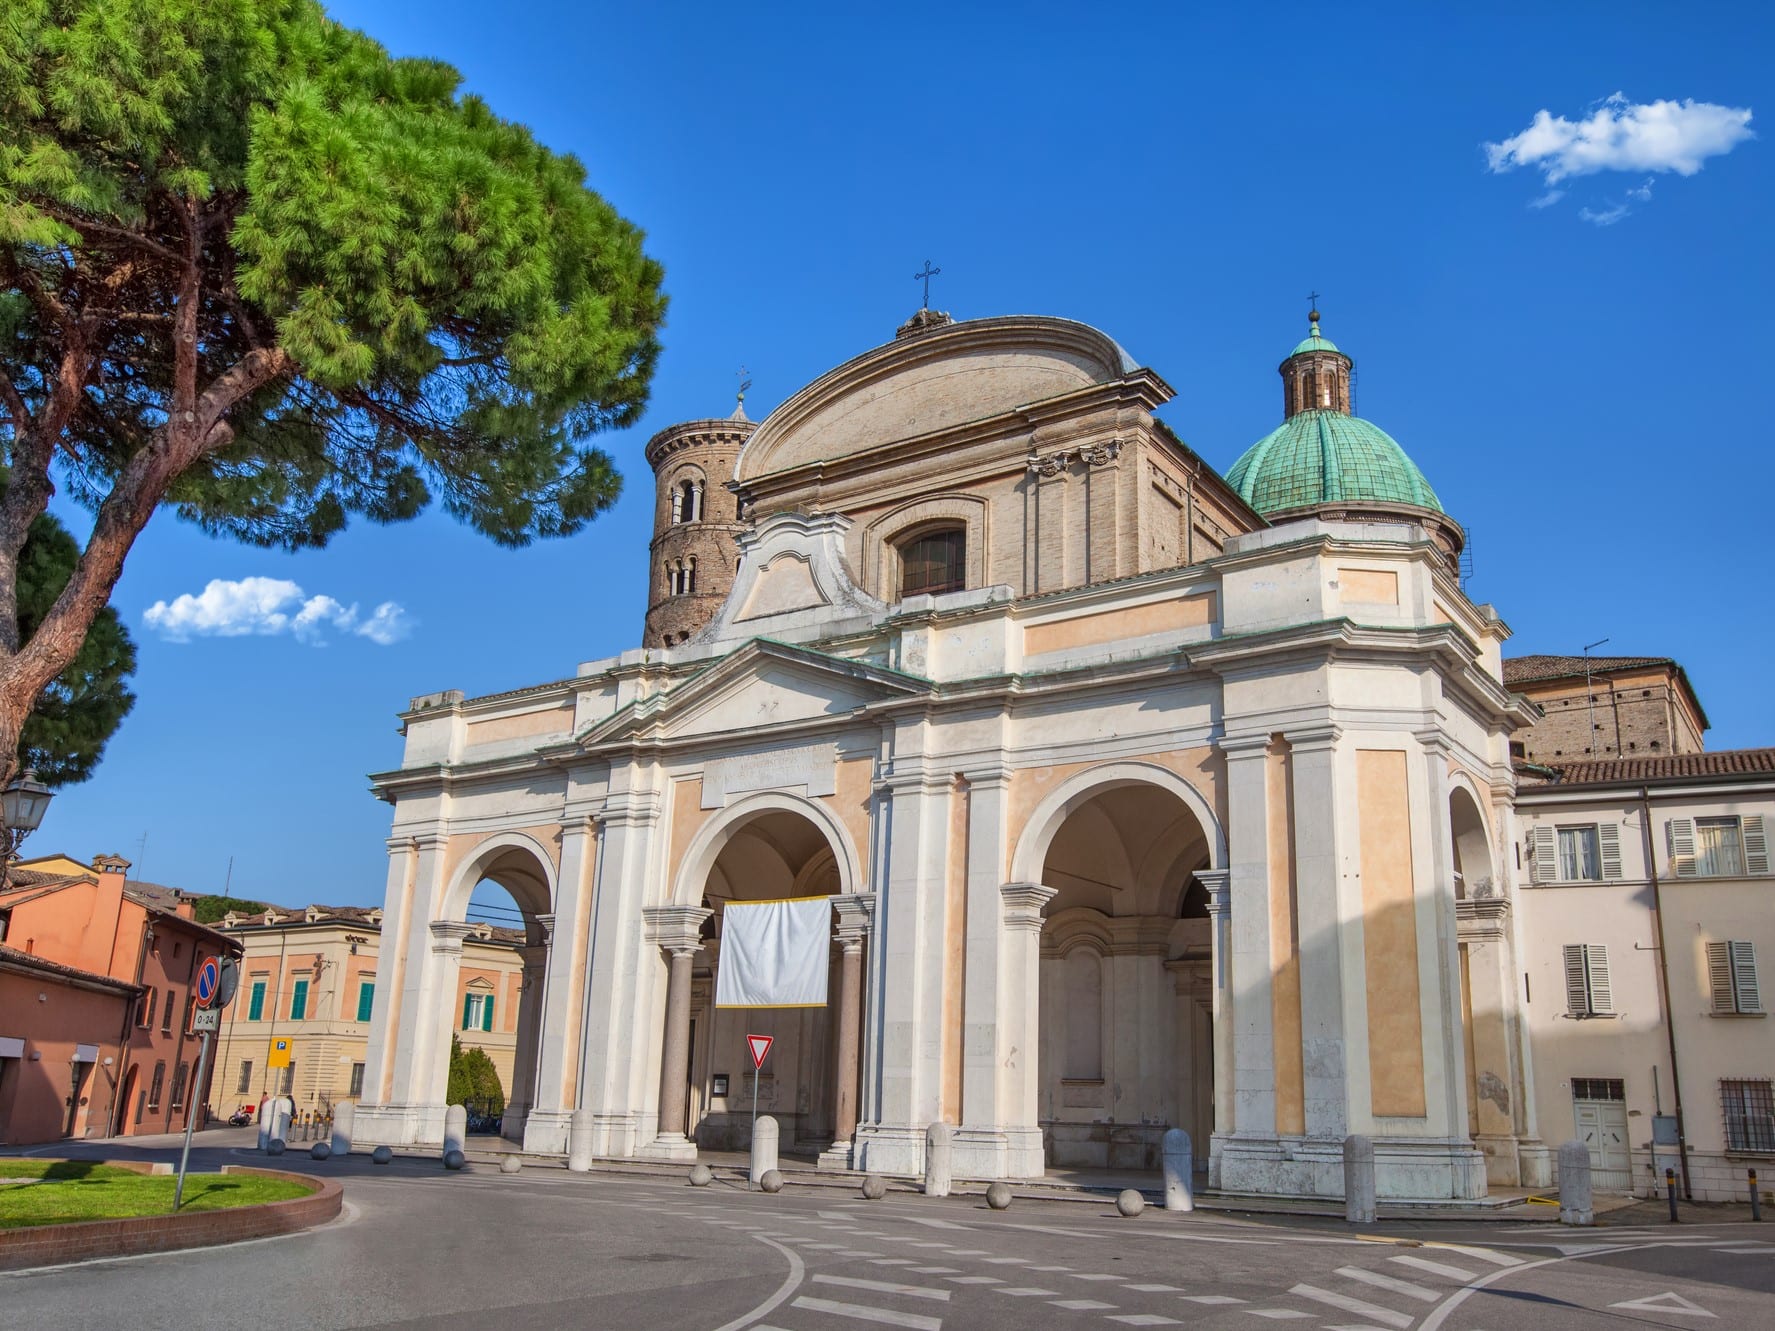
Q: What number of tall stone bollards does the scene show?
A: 10